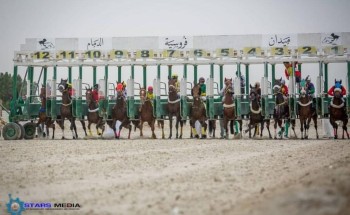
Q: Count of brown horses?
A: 12